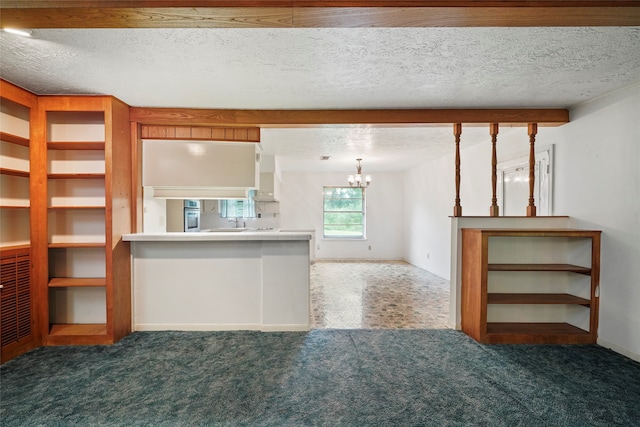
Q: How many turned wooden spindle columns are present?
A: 3